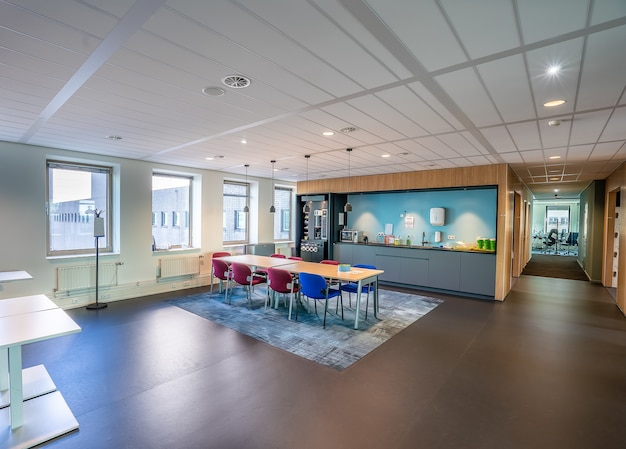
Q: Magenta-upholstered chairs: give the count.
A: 7